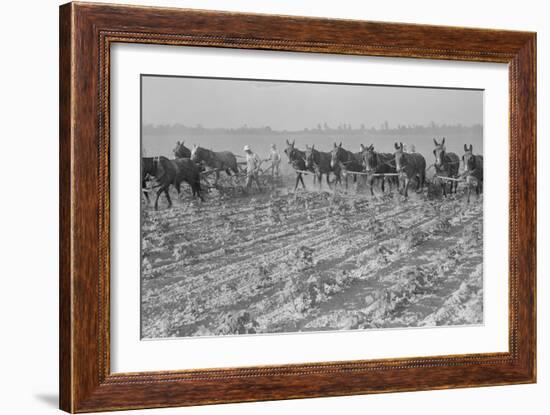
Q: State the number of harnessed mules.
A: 11